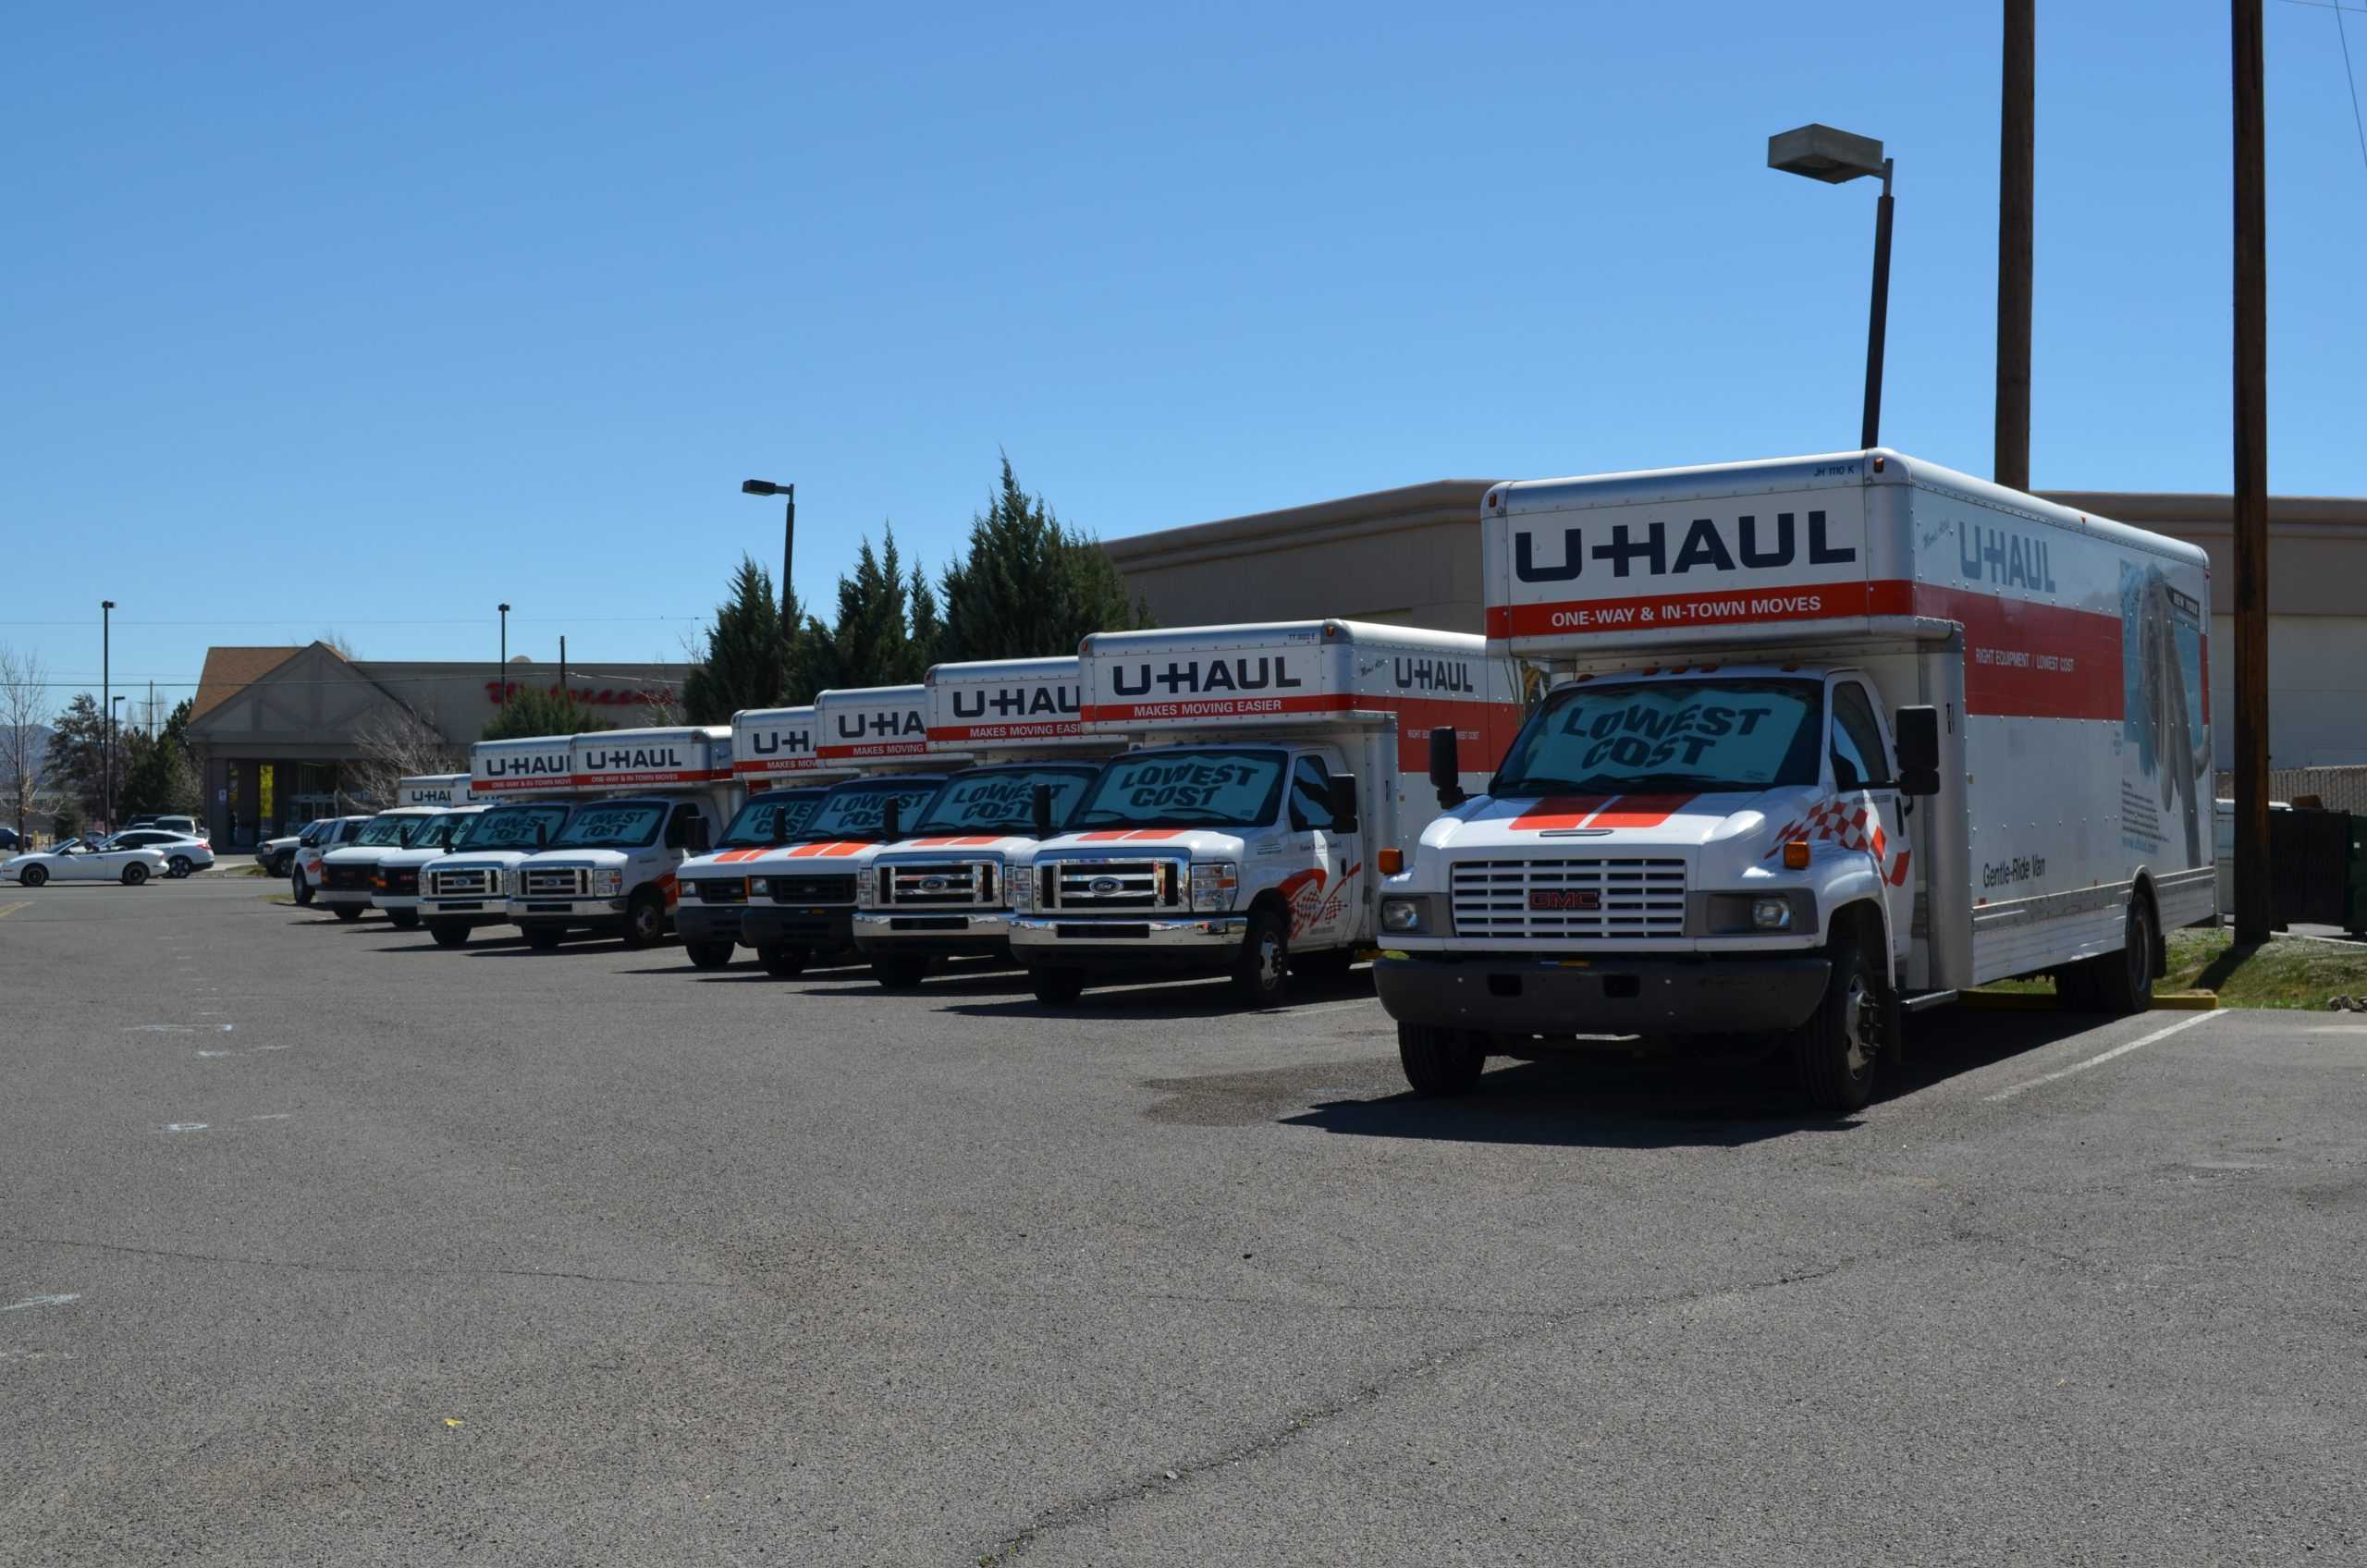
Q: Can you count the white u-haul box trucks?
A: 9